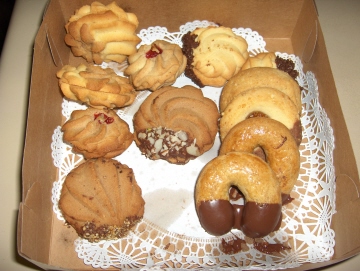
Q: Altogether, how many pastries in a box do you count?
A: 12